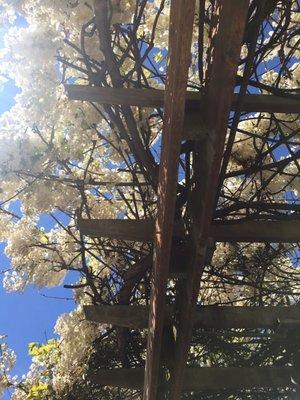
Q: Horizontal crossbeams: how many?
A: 4